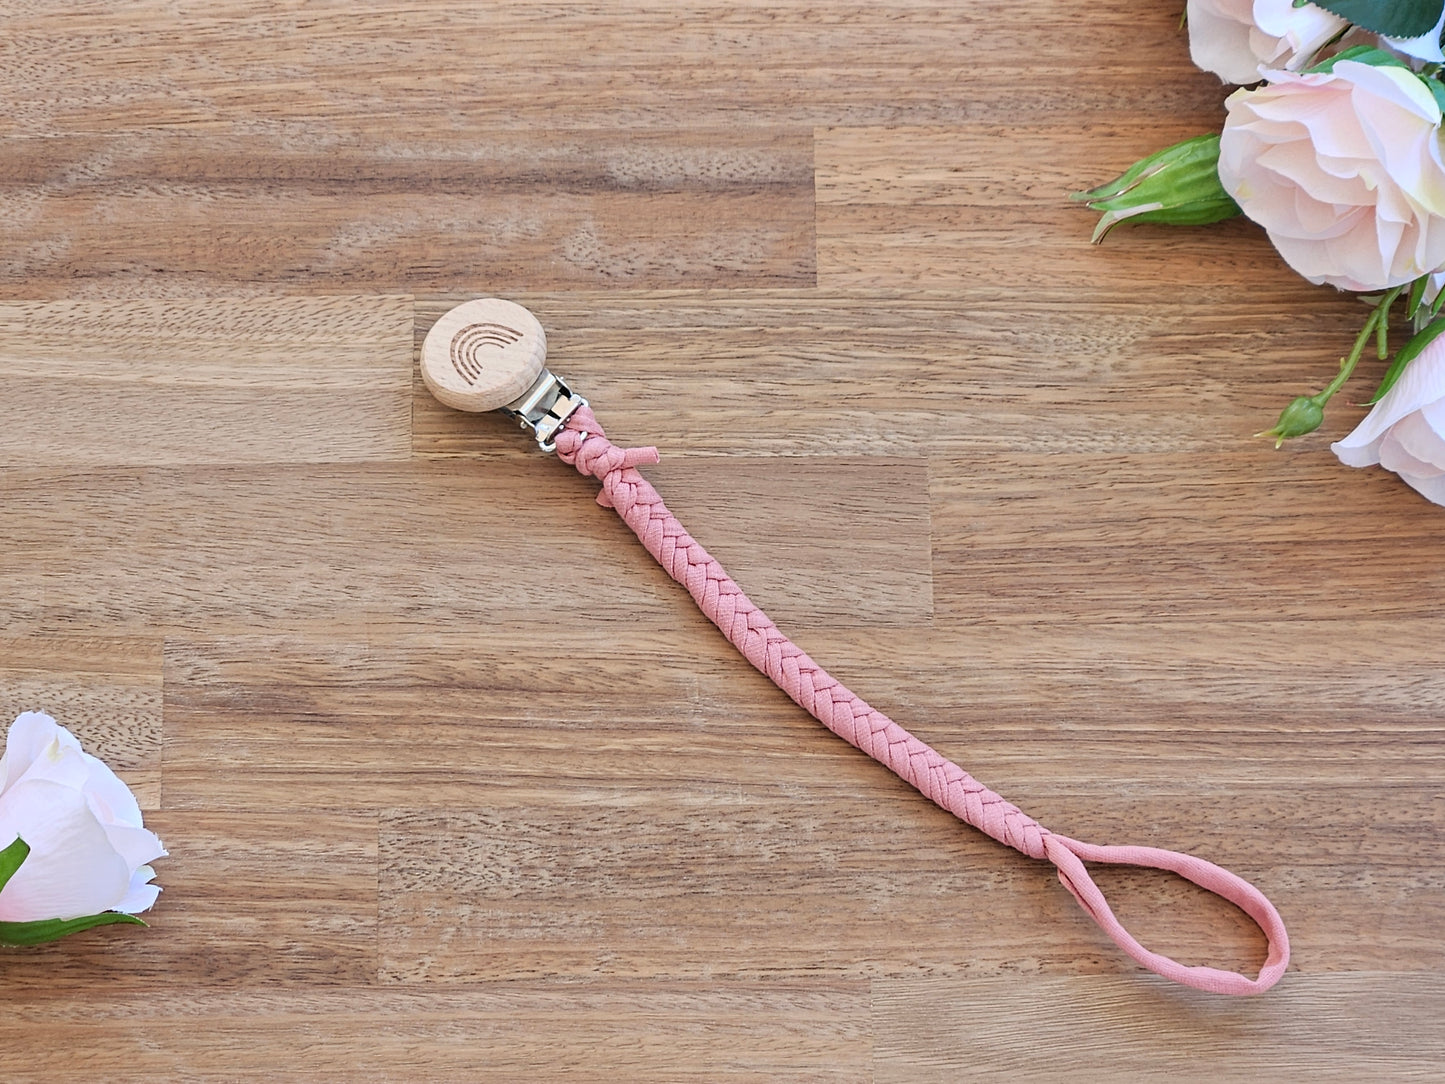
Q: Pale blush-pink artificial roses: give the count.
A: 4